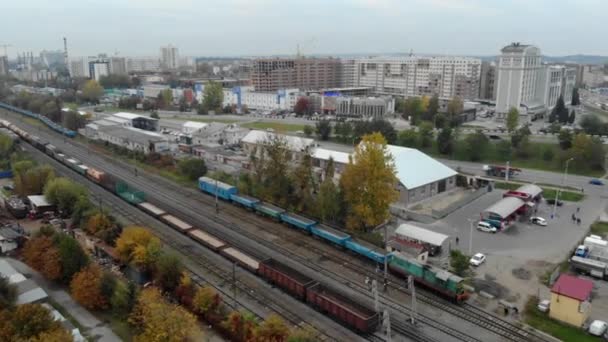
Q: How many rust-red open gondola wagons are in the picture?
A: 2